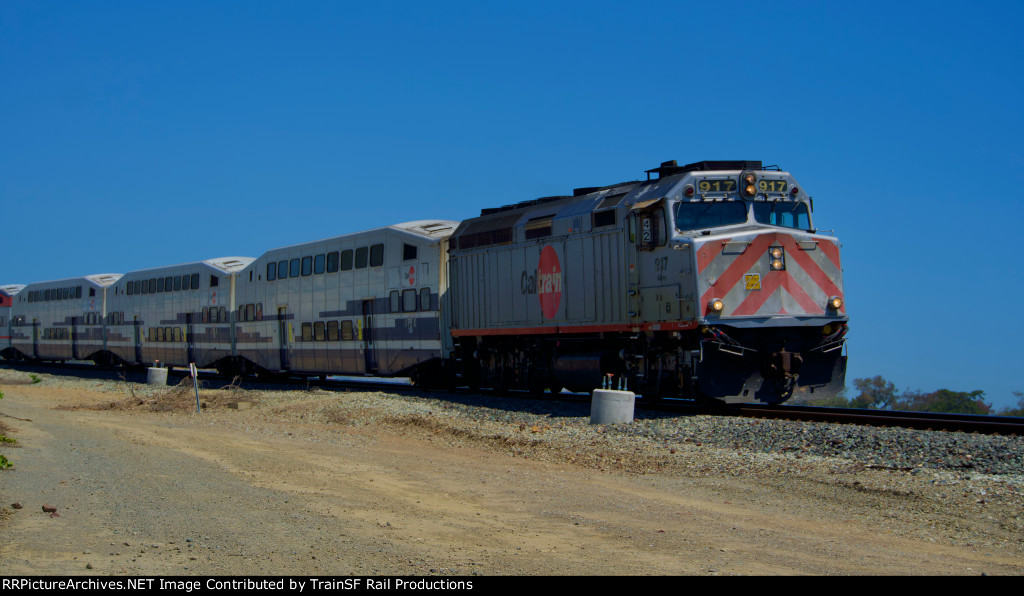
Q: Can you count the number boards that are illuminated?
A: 2